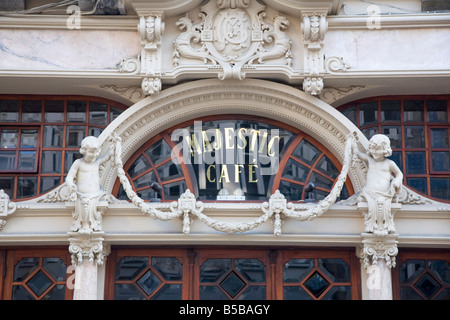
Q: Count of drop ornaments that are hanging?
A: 2